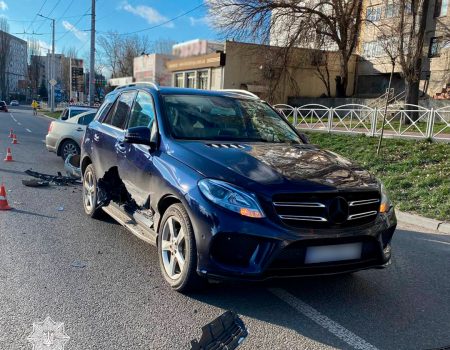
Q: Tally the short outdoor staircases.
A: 1